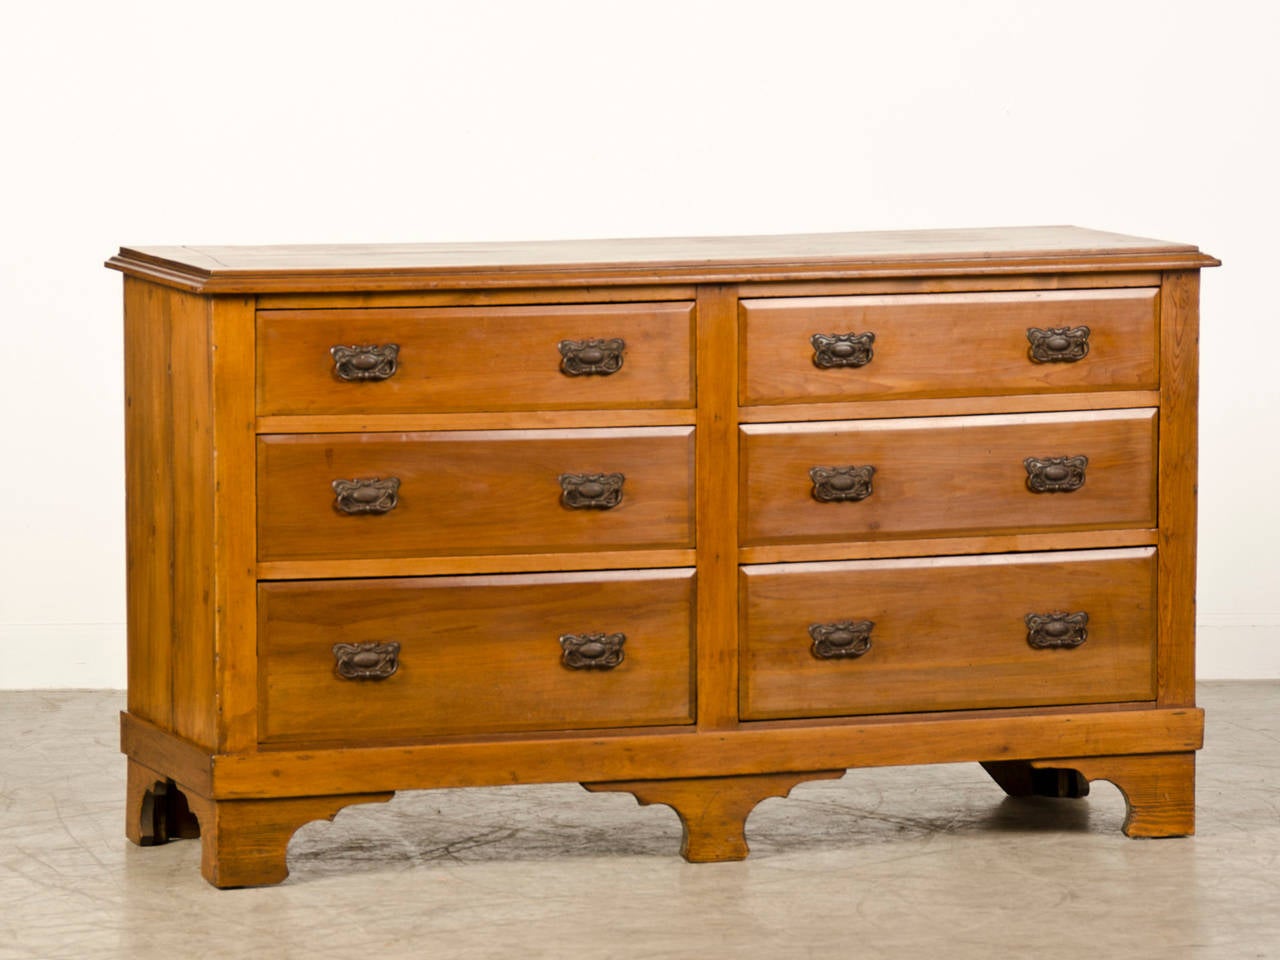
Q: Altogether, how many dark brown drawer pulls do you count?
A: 12